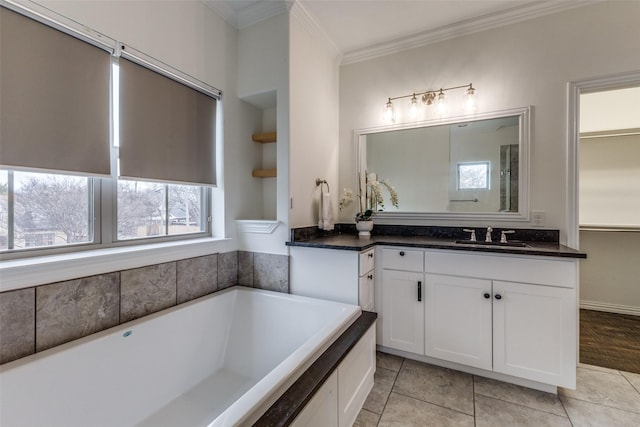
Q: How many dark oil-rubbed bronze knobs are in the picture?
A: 5